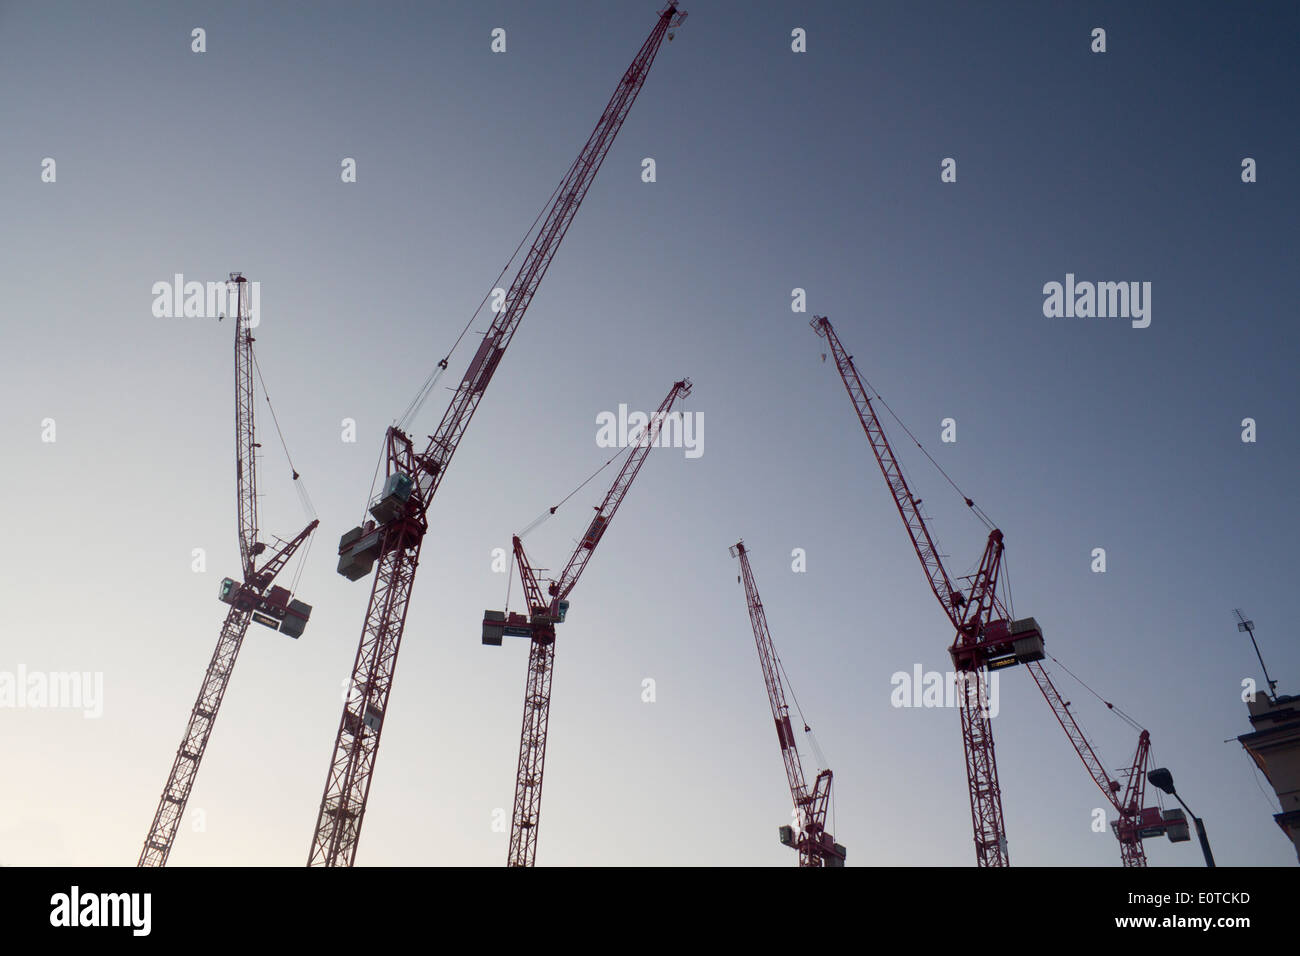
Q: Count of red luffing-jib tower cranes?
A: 6